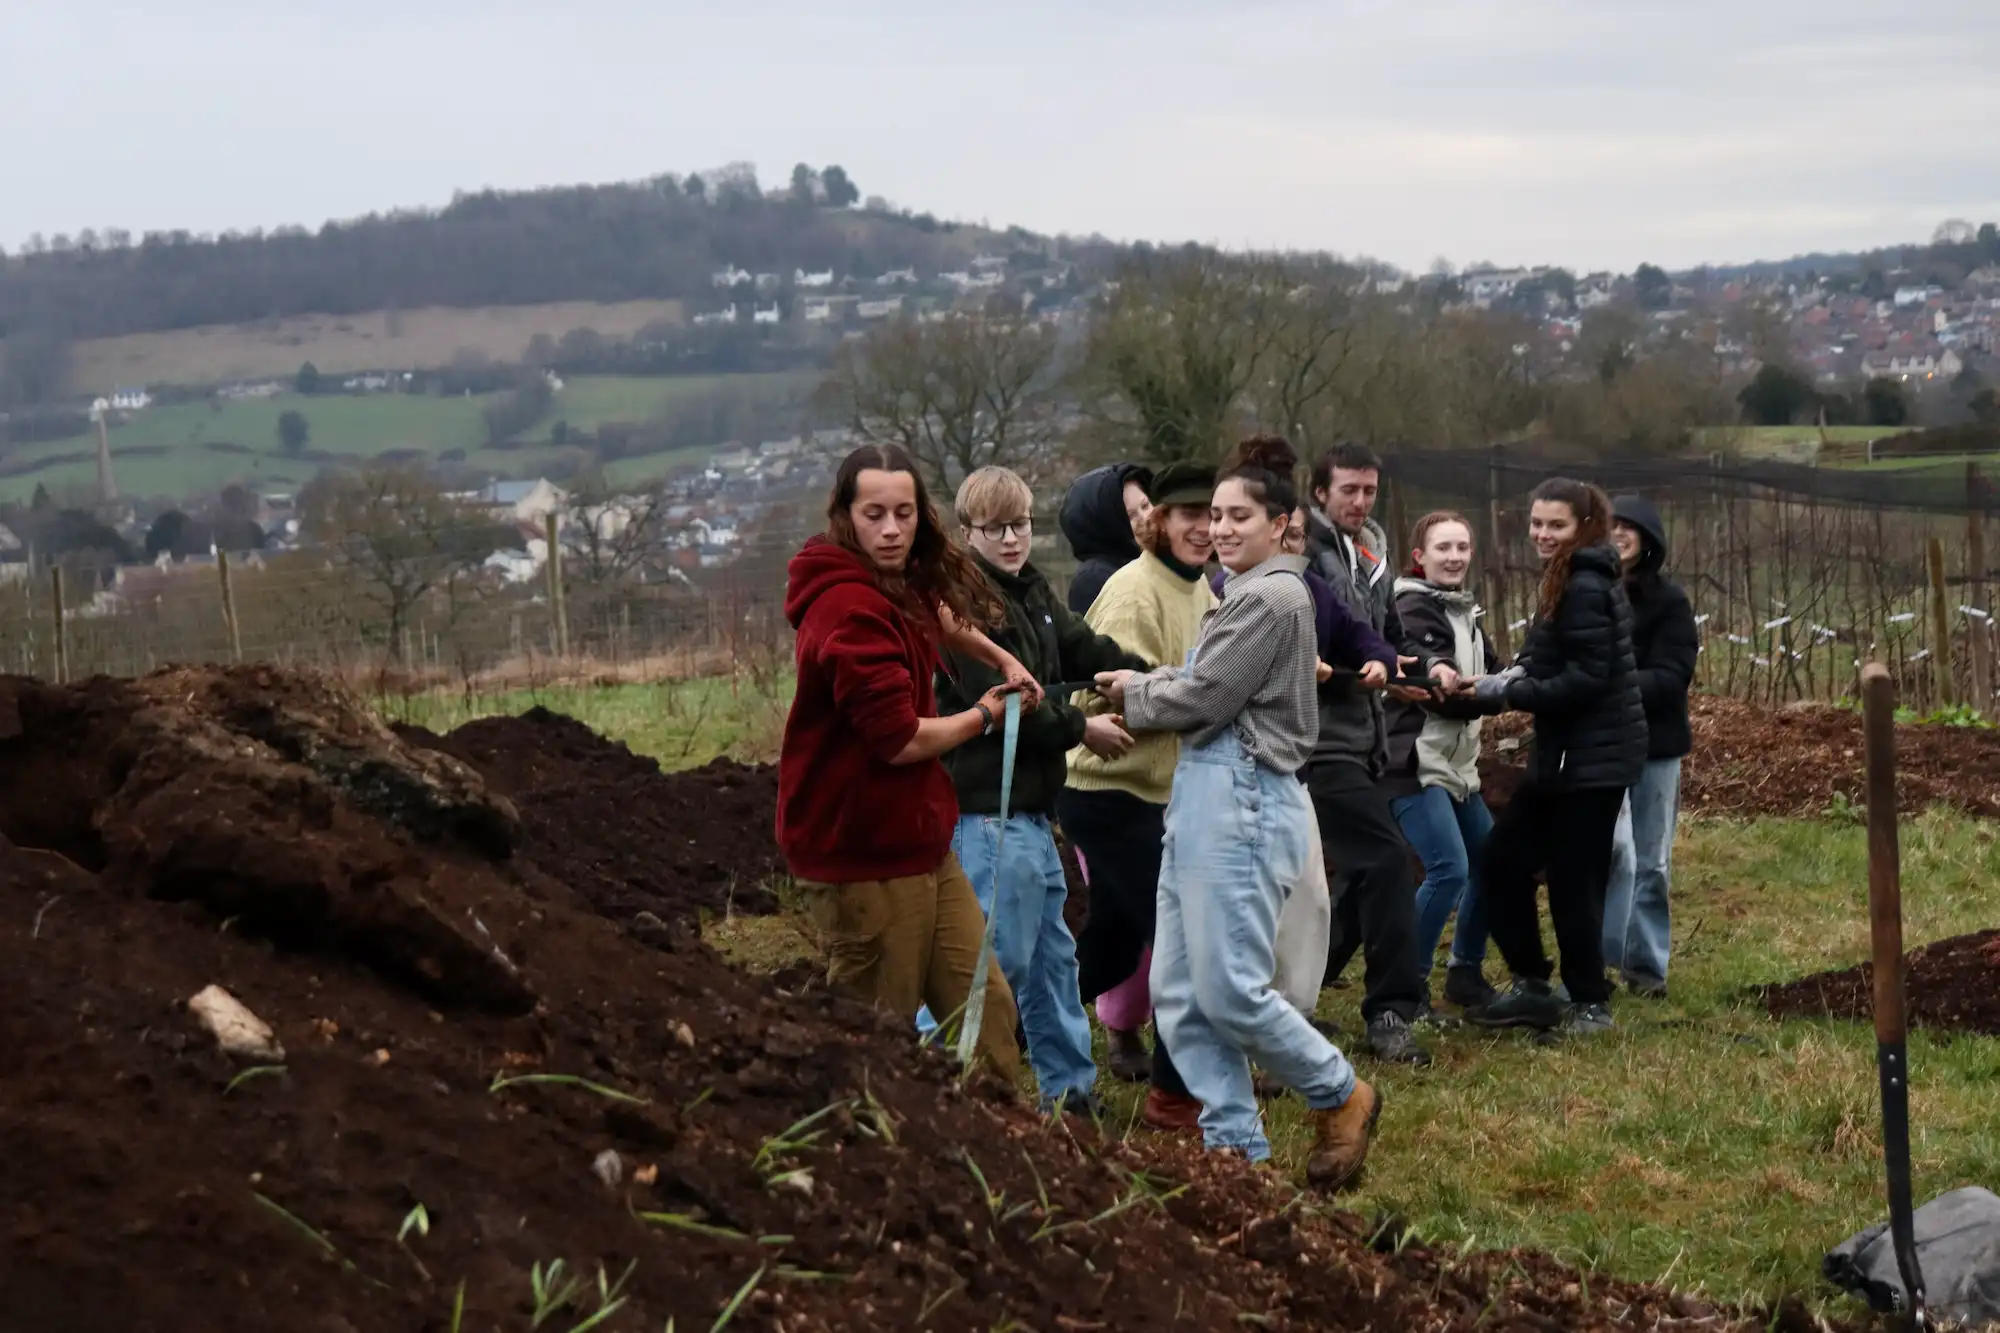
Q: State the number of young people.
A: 10